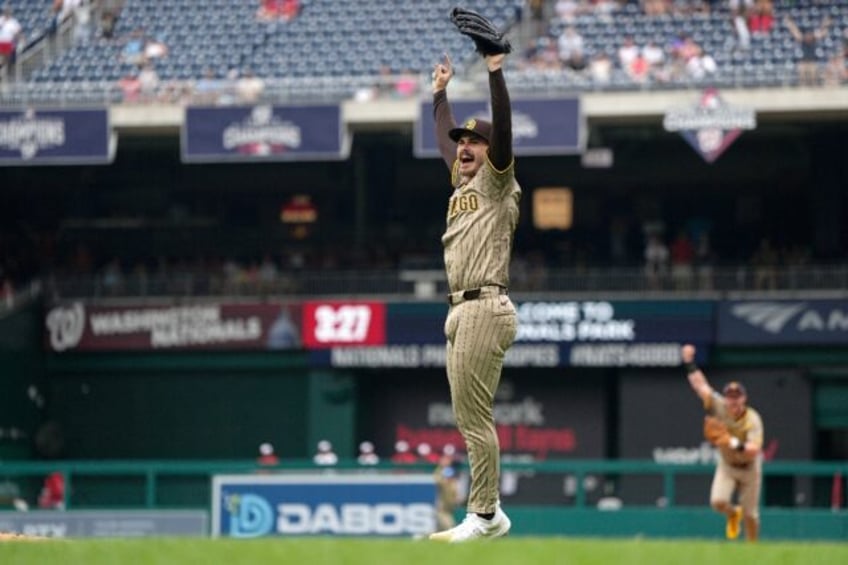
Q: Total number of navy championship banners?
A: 3